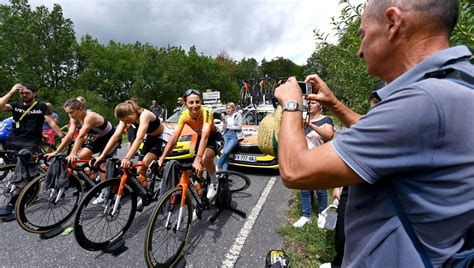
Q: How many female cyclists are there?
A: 3